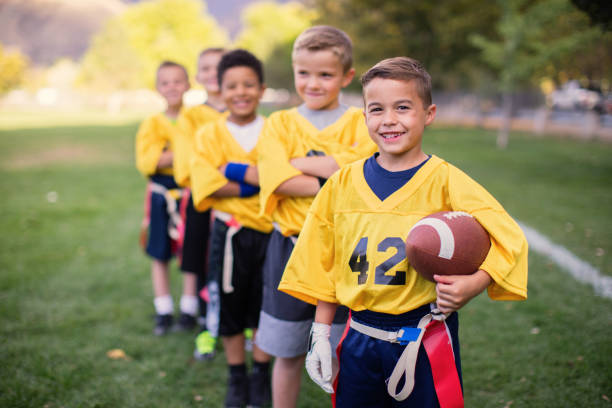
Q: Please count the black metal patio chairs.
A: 0